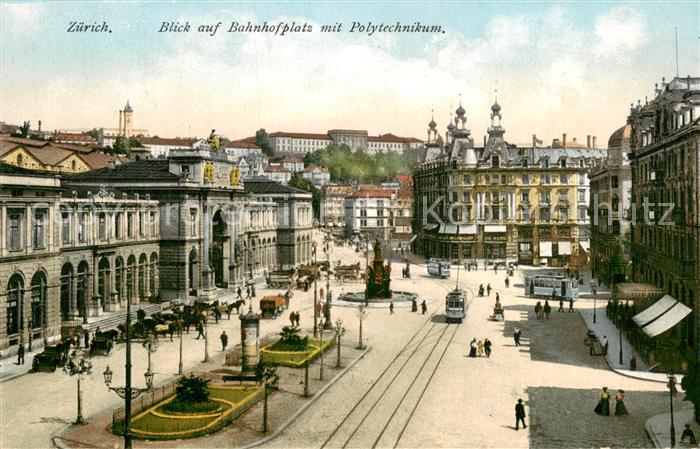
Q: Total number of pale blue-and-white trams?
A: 3